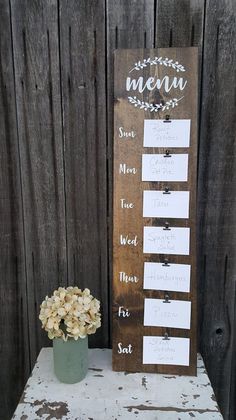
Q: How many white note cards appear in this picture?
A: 7